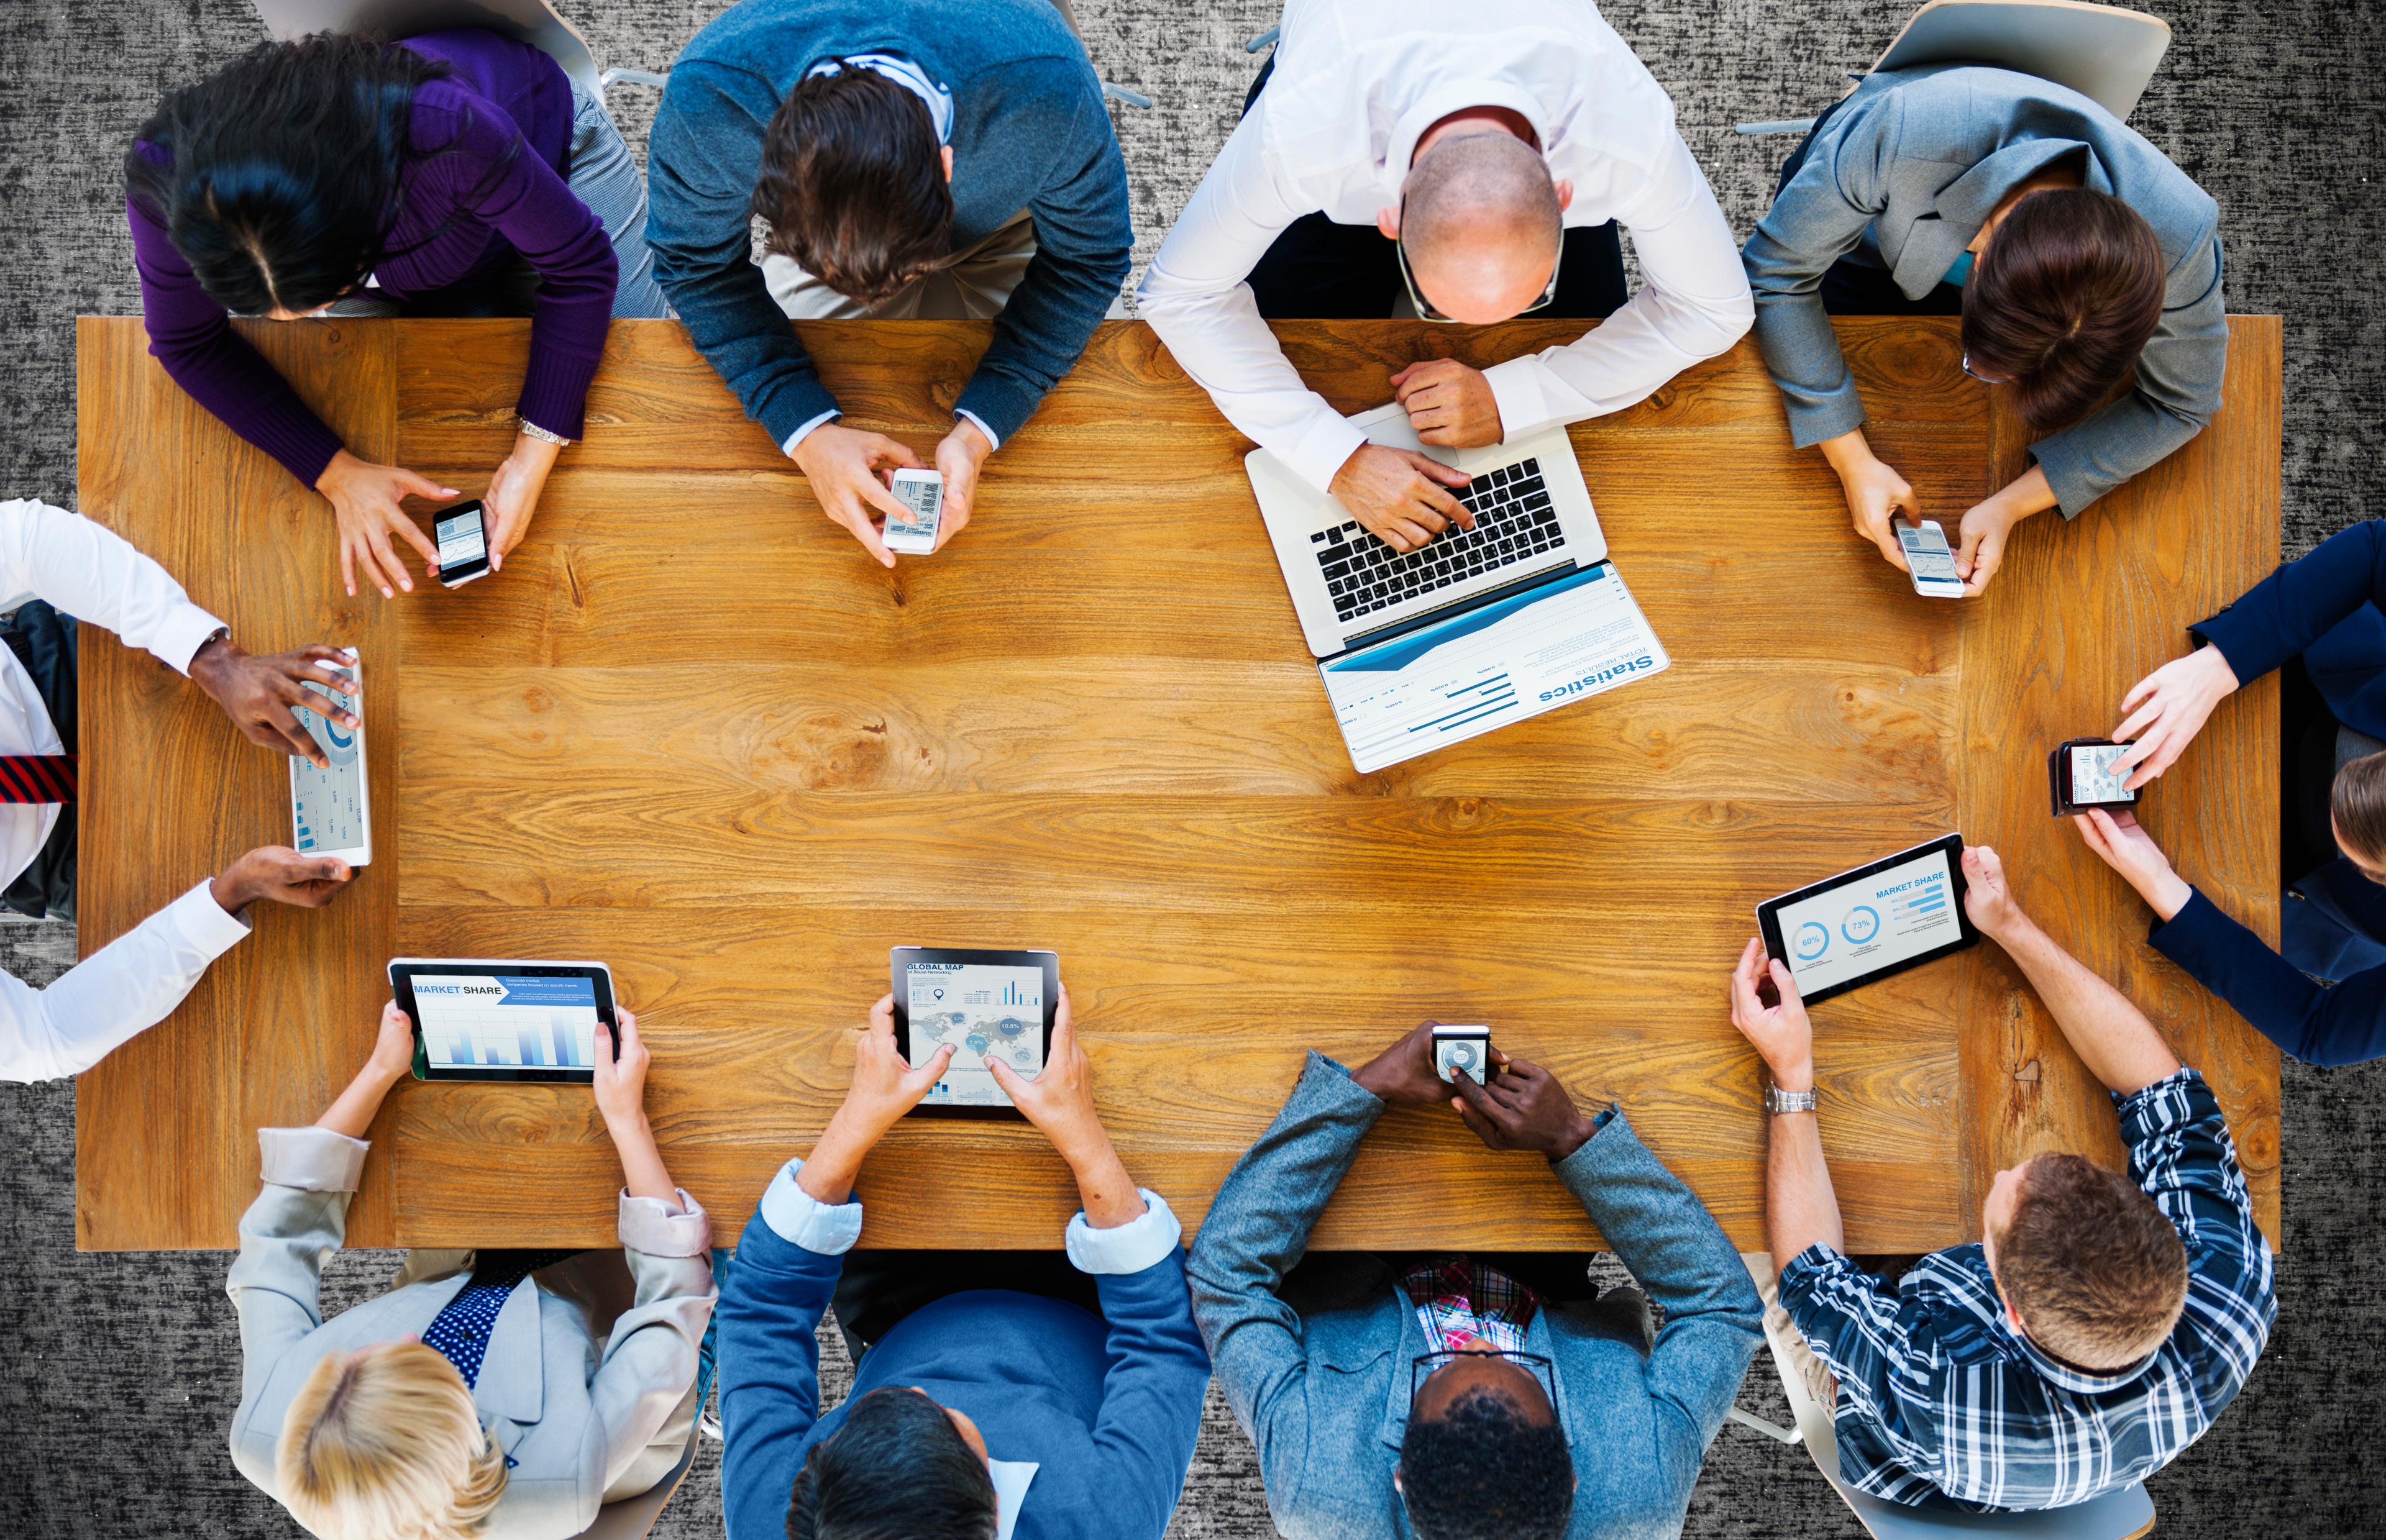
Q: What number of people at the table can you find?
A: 10